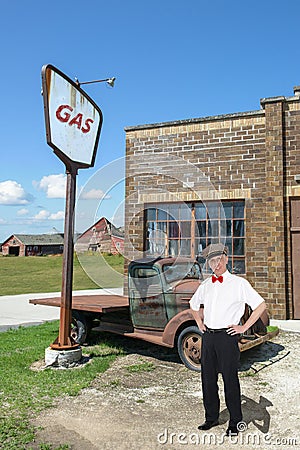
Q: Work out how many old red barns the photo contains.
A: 2